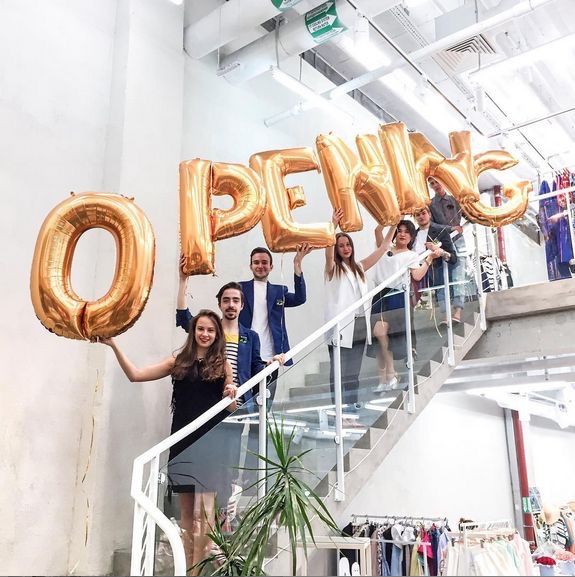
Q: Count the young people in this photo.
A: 7